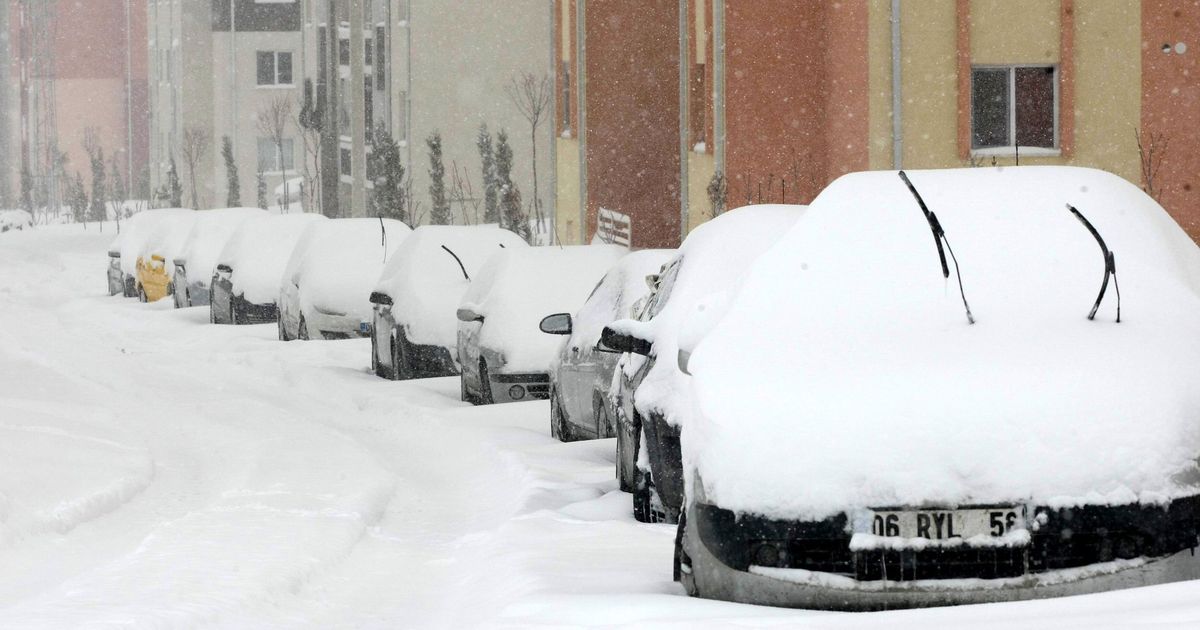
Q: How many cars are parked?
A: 10